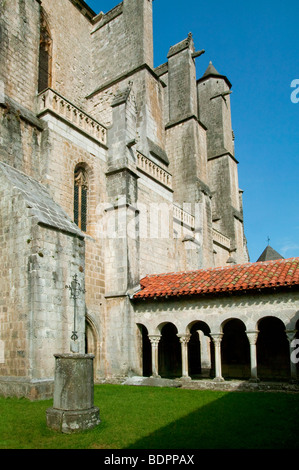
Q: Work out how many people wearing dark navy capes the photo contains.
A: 0